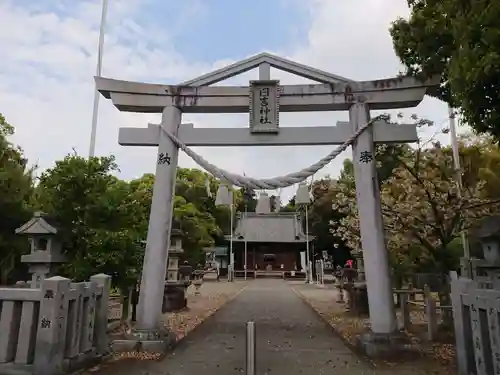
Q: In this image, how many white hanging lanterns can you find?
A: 3